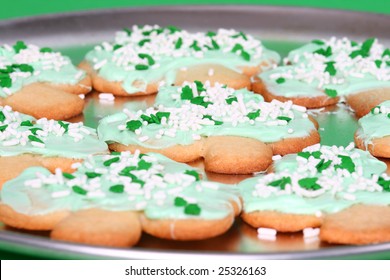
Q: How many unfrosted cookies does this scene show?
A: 0